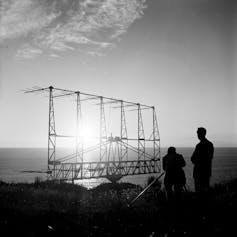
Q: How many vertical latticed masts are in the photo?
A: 6